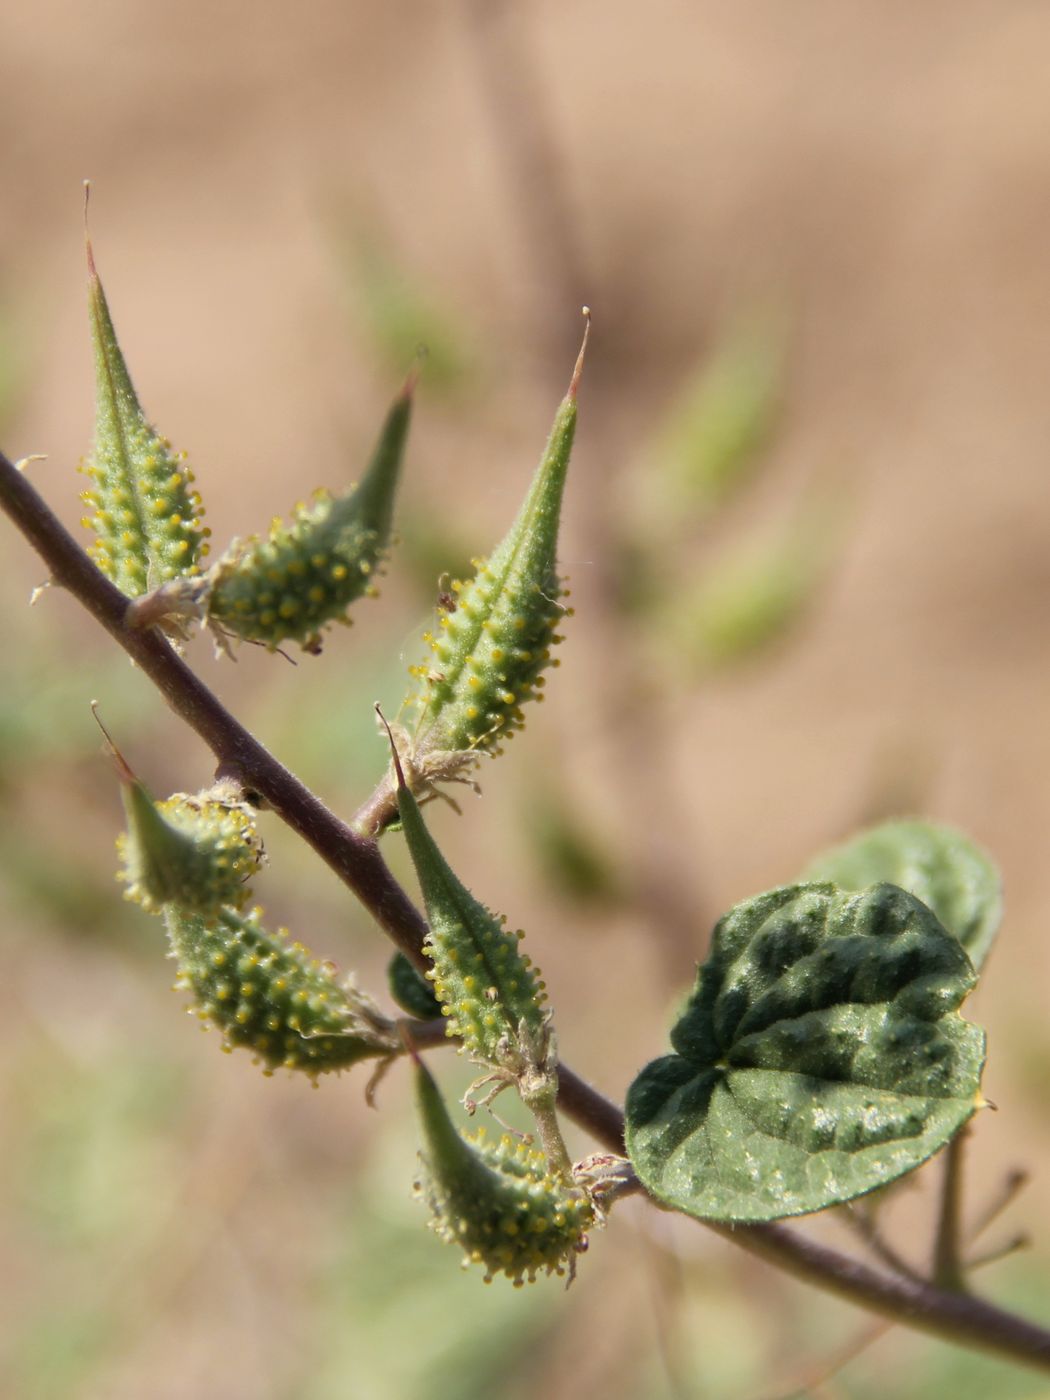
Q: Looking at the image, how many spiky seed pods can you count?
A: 7